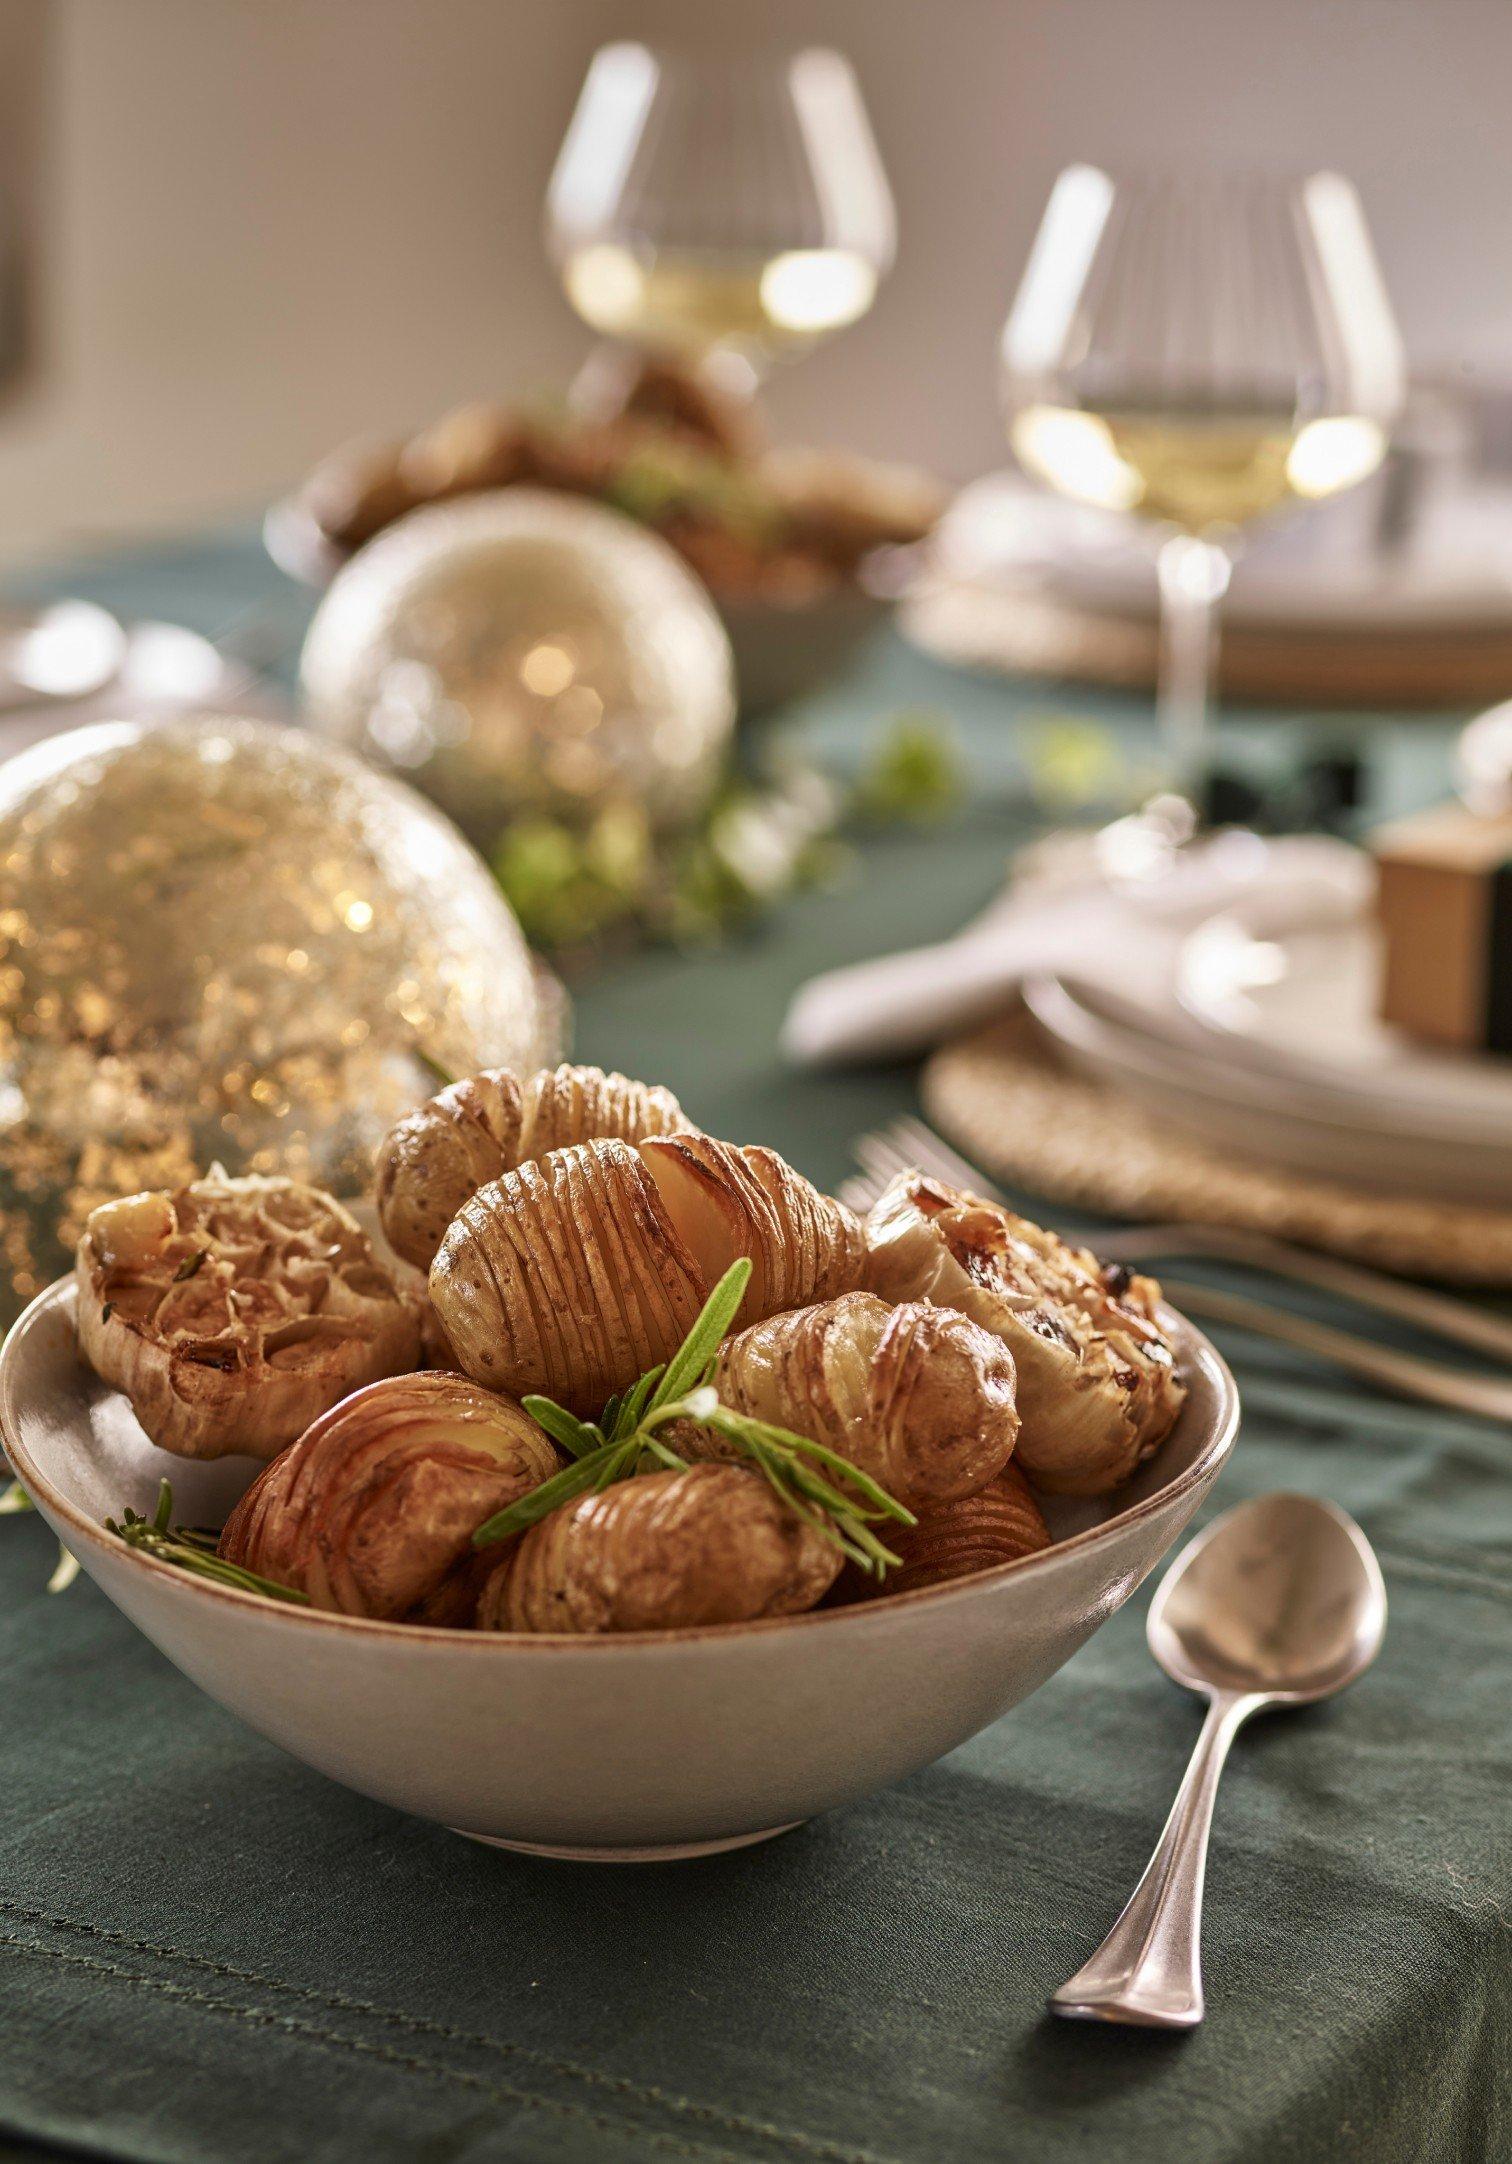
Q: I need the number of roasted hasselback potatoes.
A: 6